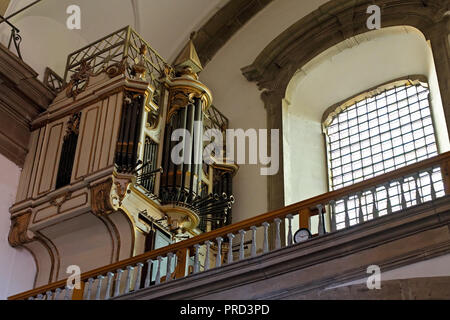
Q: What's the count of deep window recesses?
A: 1